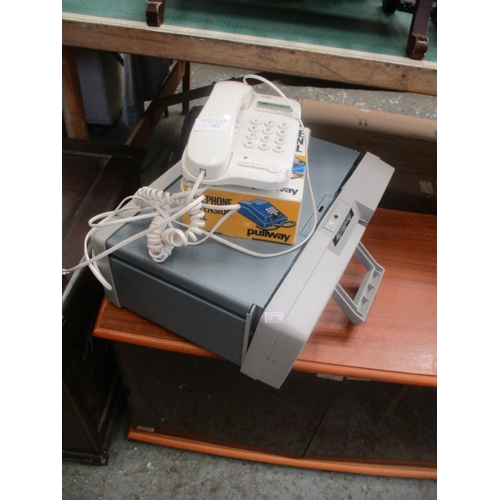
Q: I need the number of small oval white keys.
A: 12